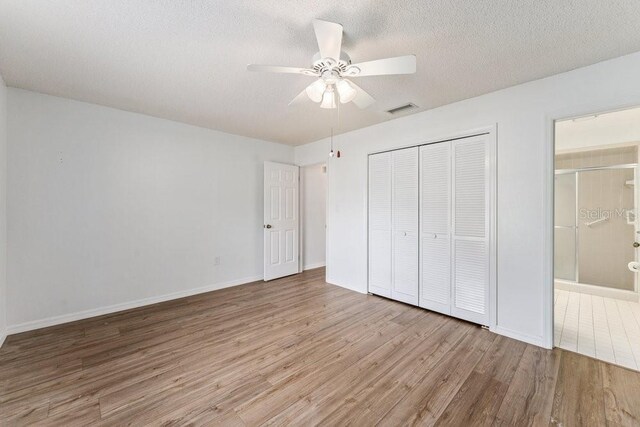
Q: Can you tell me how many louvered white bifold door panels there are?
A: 4